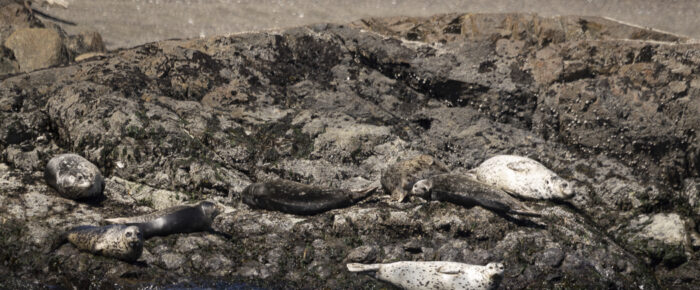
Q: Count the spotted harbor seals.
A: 8